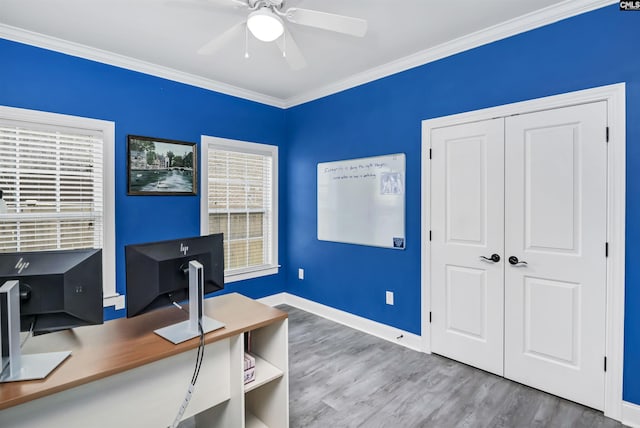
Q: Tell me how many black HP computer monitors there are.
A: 2